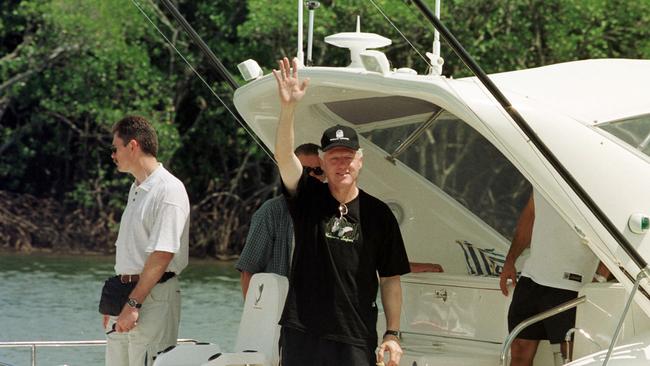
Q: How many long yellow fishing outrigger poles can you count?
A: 0